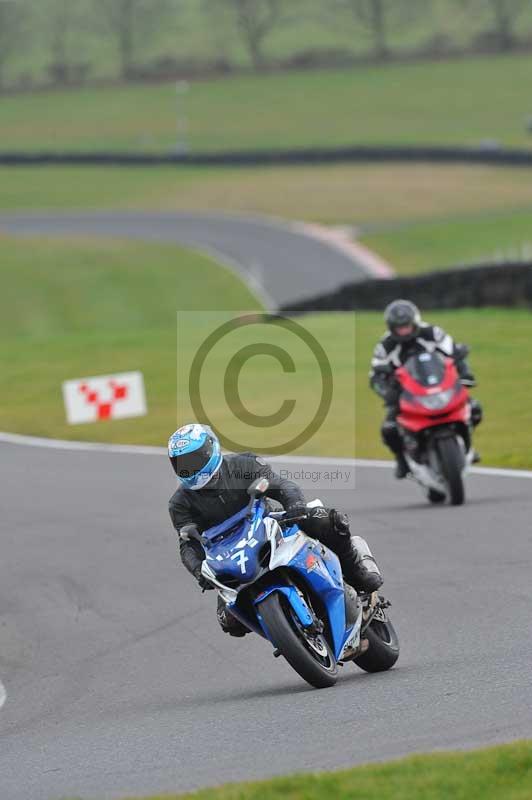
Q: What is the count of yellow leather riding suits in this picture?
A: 0